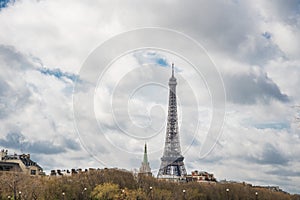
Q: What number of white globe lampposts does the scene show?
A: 9